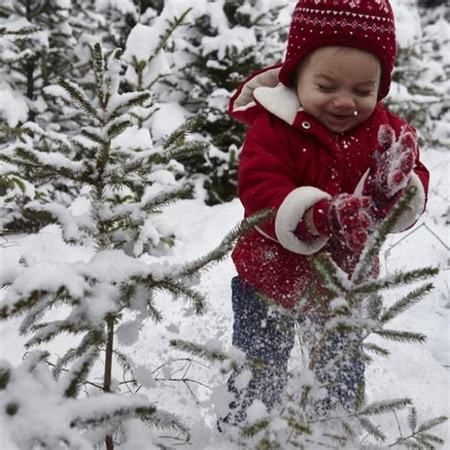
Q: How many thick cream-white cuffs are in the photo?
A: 2